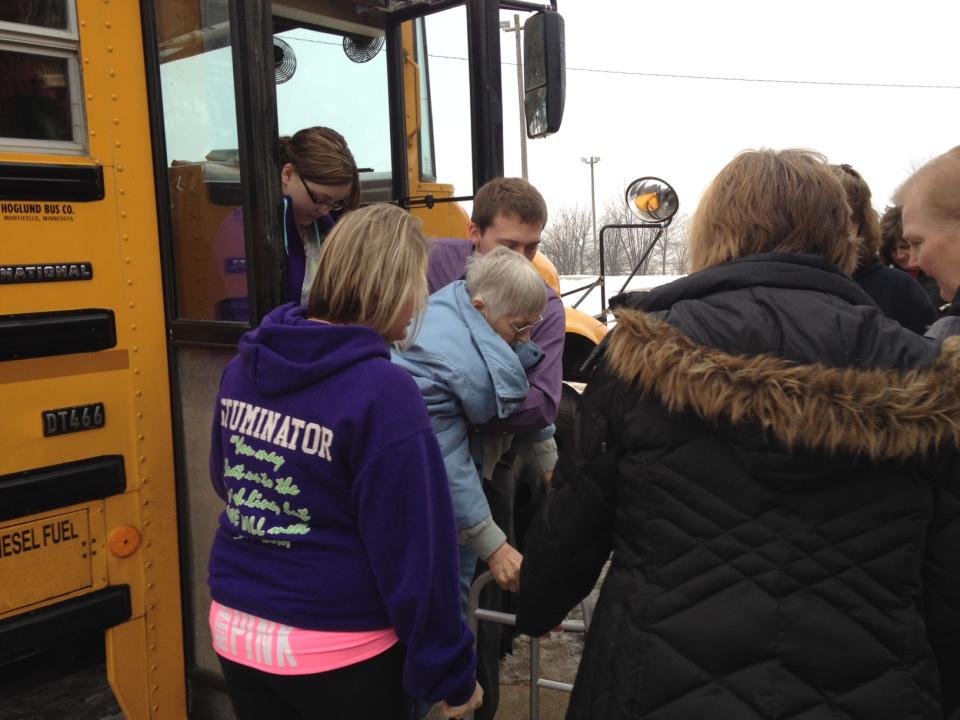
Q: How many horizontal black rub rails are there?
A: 4